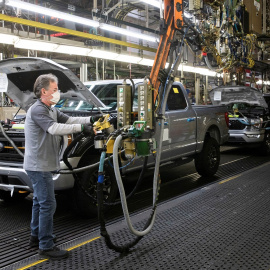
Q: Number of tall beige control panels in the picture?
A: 2